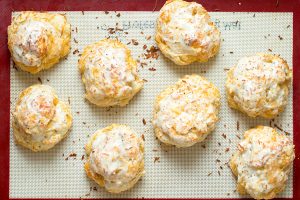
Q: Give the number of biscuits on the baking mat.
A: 8